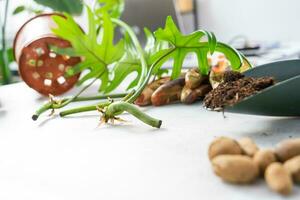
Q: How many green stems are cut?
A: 3